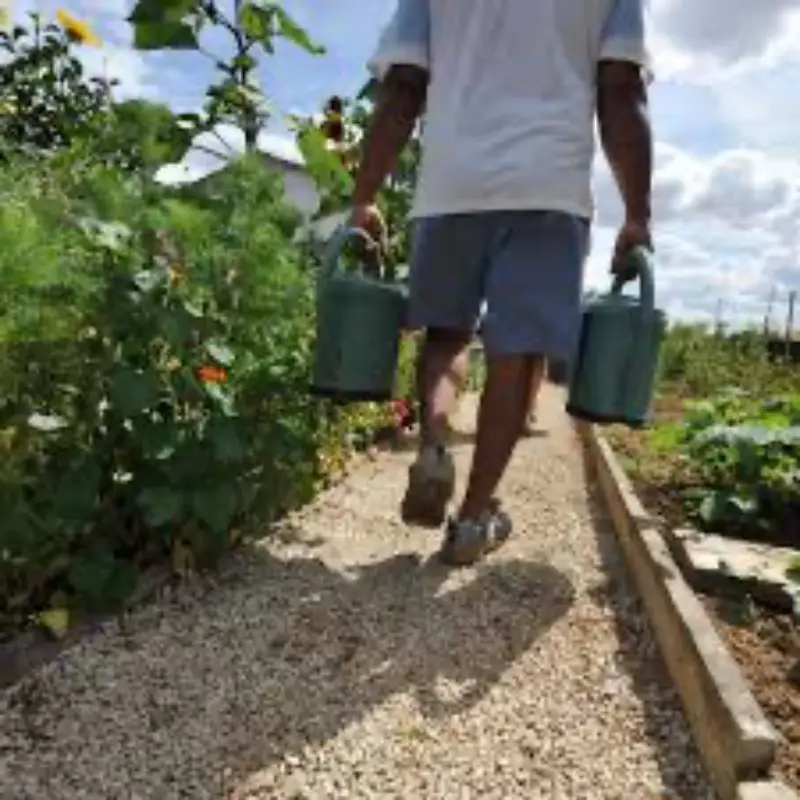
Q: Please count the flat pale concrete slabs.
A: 1